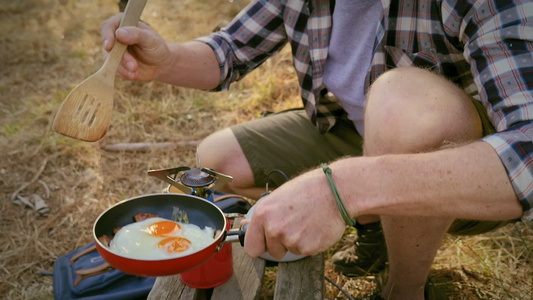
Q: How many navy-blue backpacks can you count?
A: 1